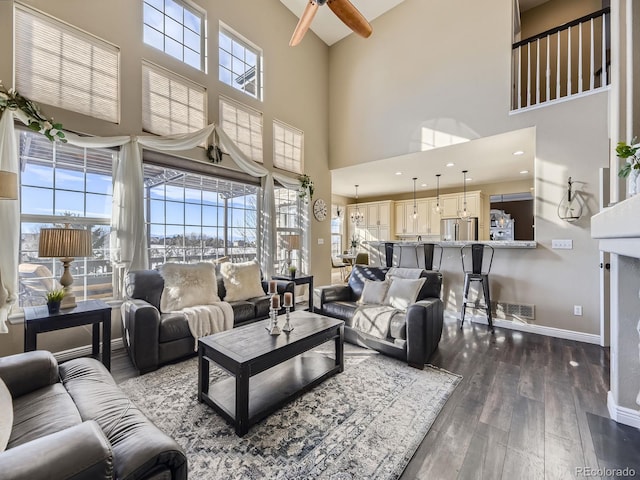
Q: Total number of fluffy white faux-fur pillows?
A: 2